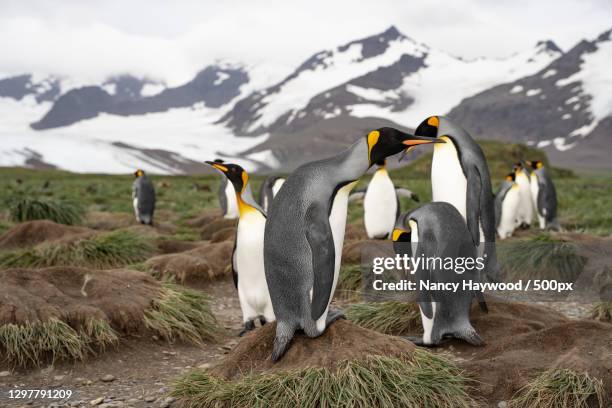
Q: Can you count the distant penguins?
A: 7